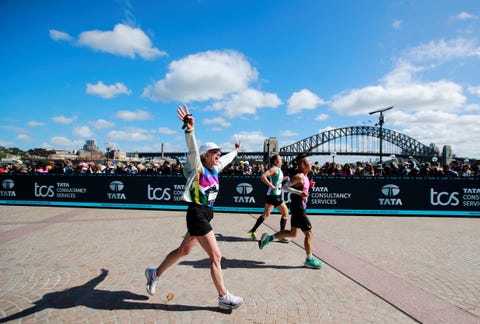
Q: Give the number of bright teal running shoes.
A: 2